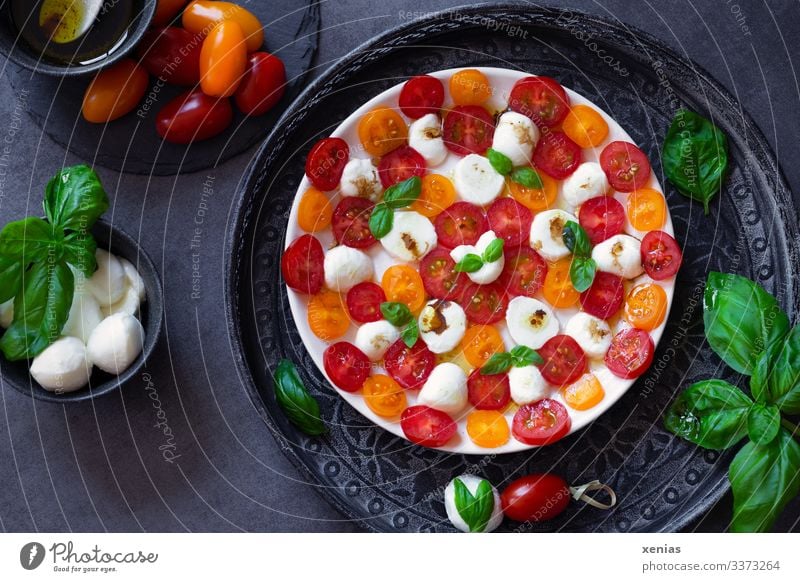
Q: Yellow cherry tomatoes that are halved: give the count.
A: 15